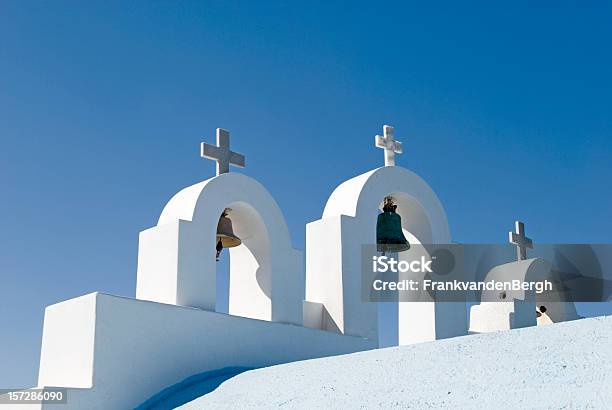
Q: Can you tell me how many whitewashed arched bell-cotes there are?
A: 2